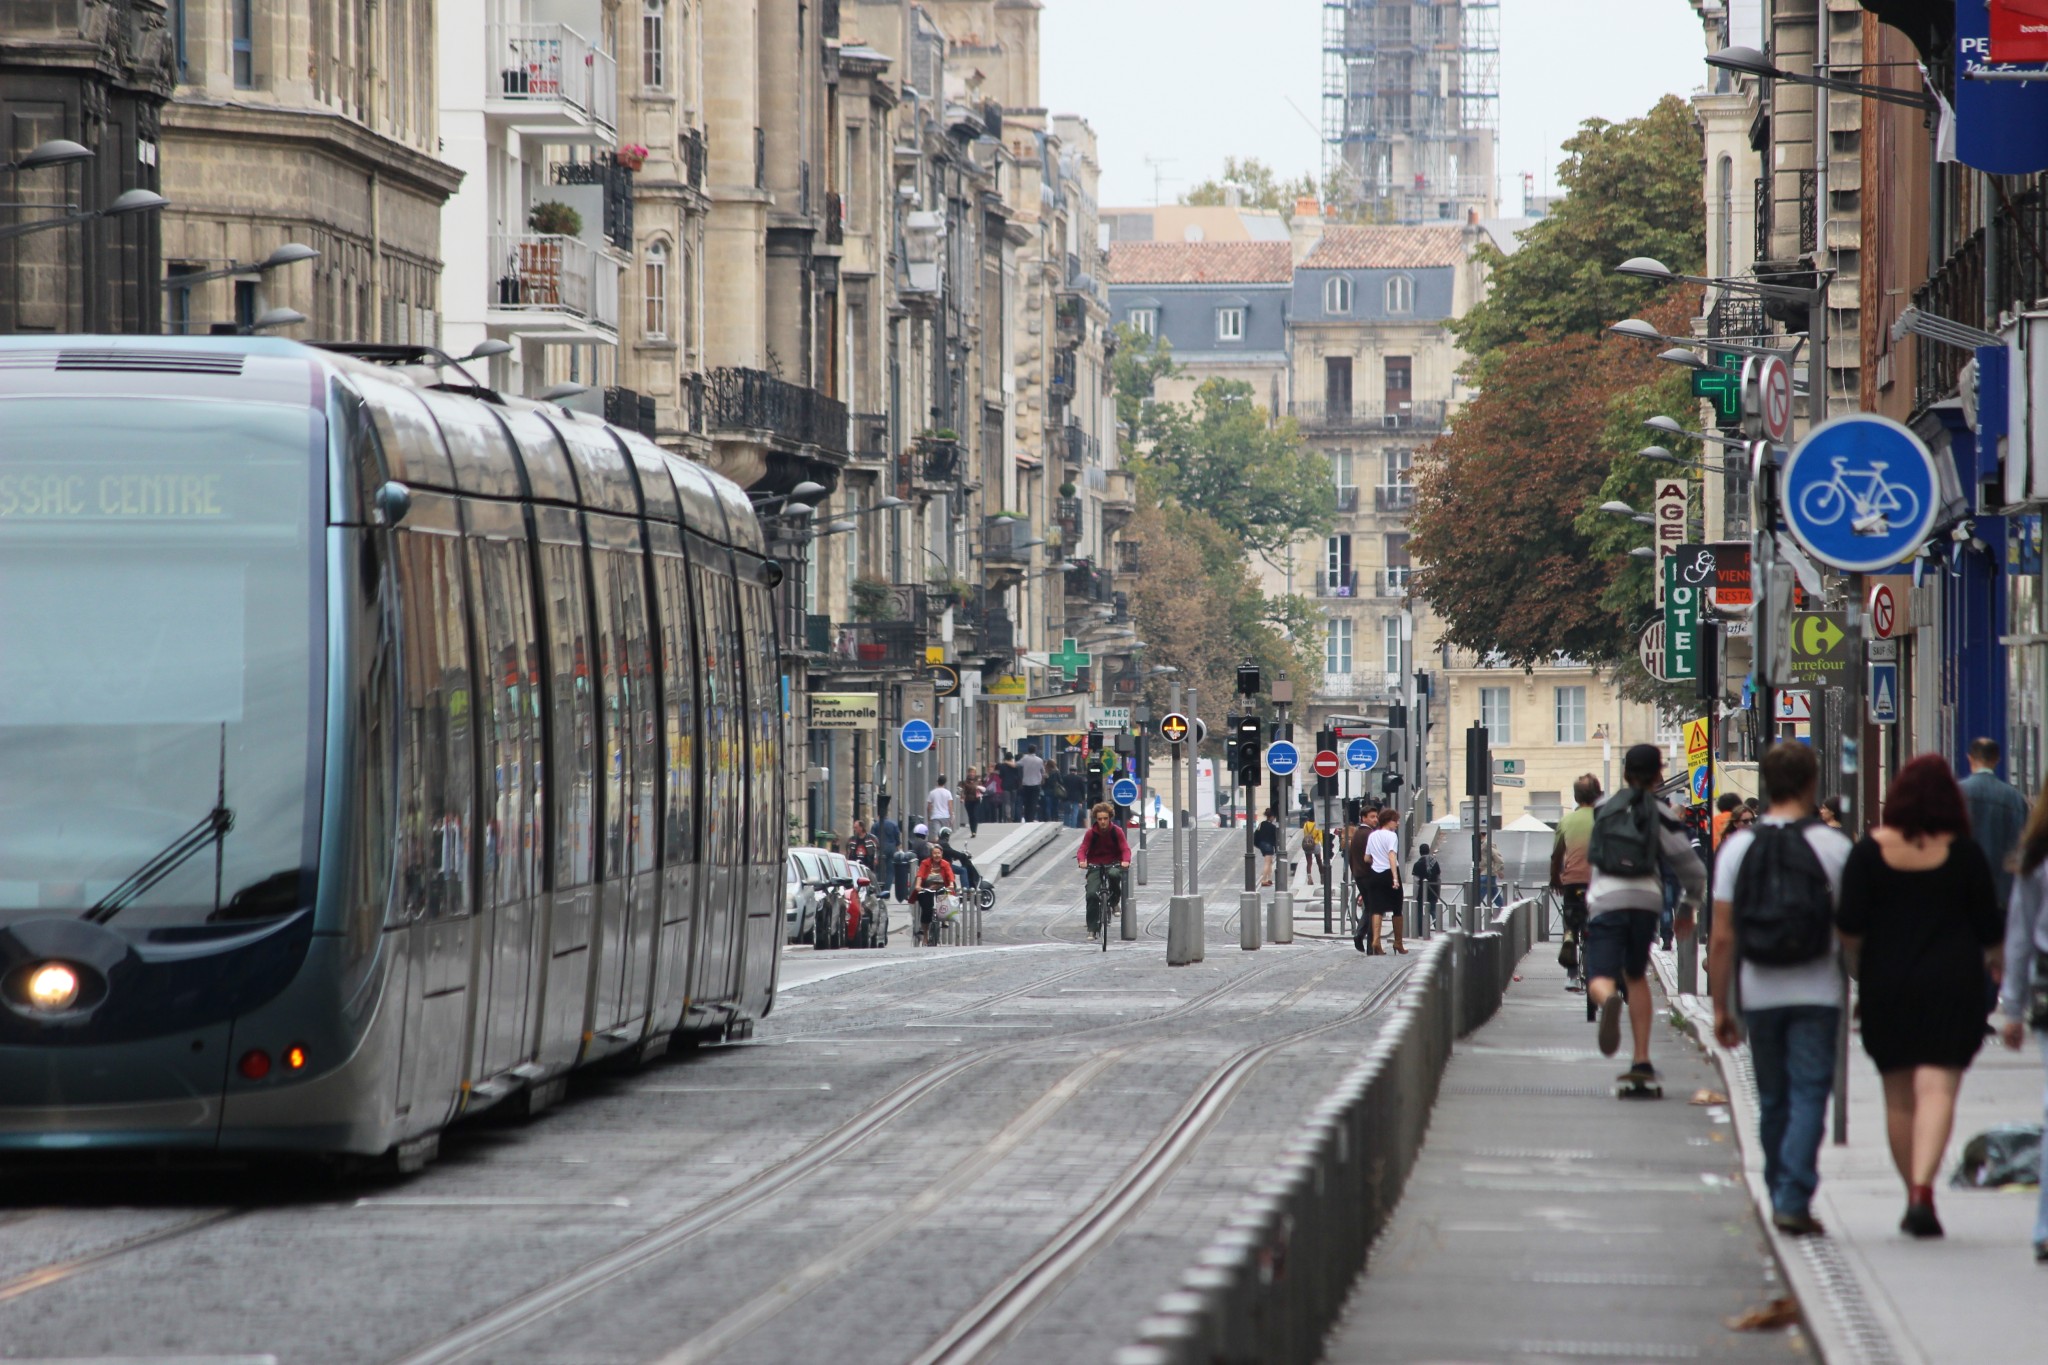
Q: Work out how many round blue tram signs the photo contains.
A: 4